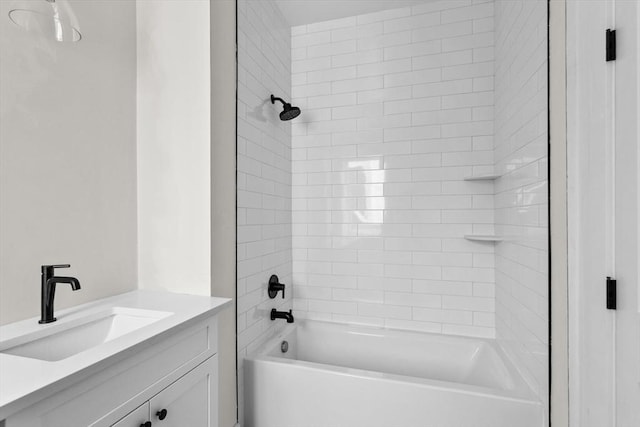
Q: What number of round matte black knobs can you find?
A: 2